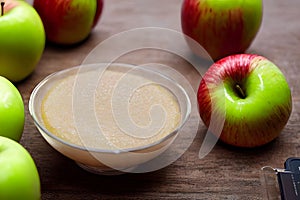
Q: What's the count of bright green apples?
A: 3